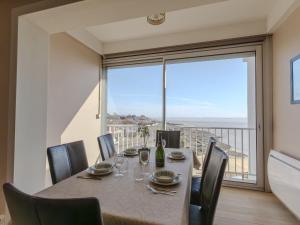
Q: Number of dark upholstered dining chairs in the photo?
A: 6